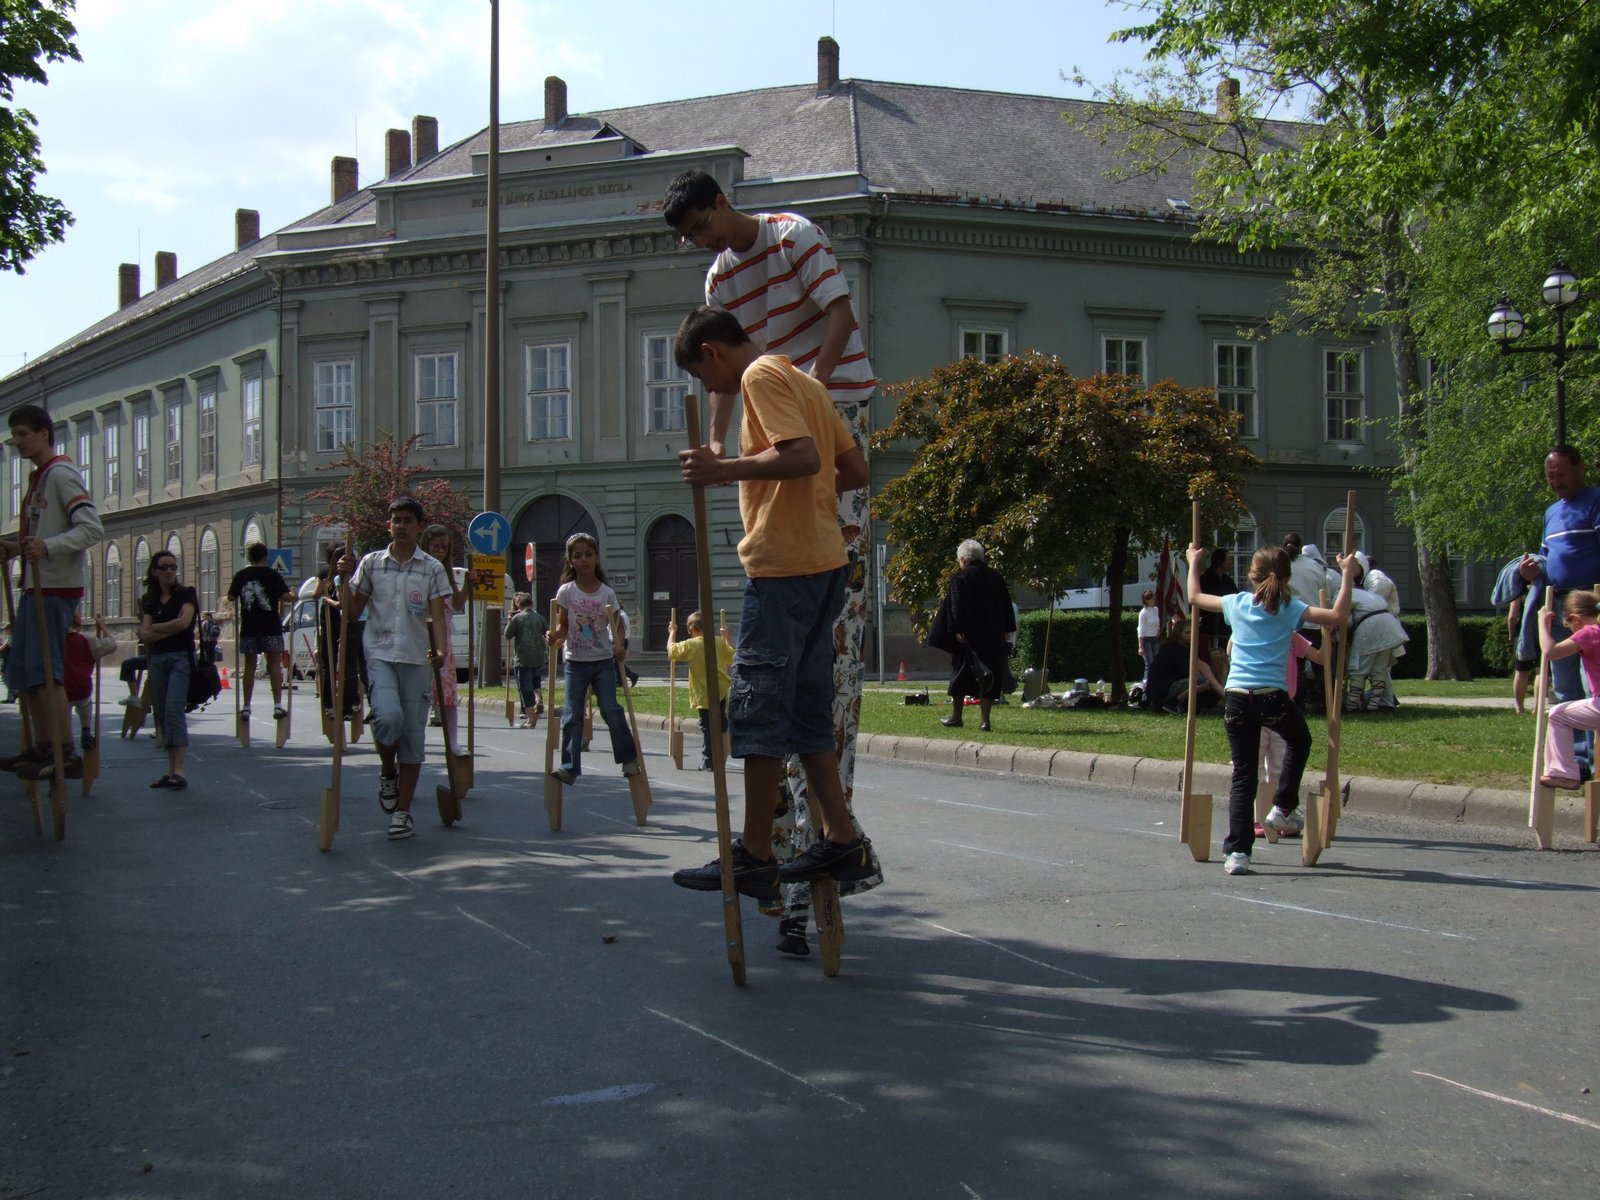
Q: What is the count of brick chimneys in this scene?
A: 9